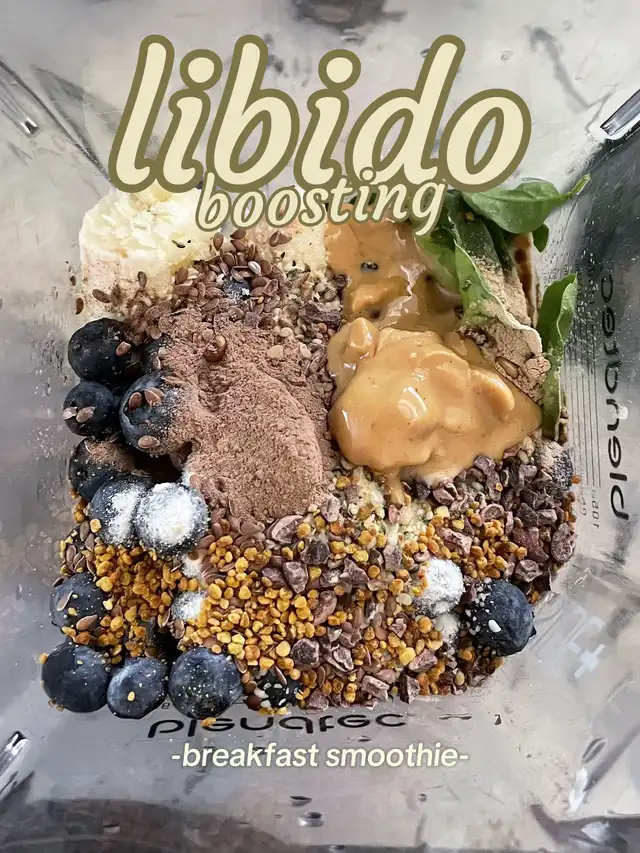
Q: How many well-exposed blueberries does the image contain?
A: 11